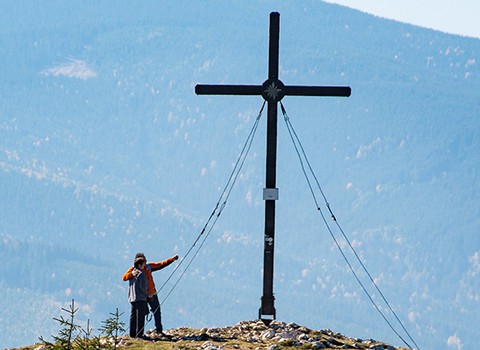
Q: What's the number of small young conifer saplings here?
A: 3